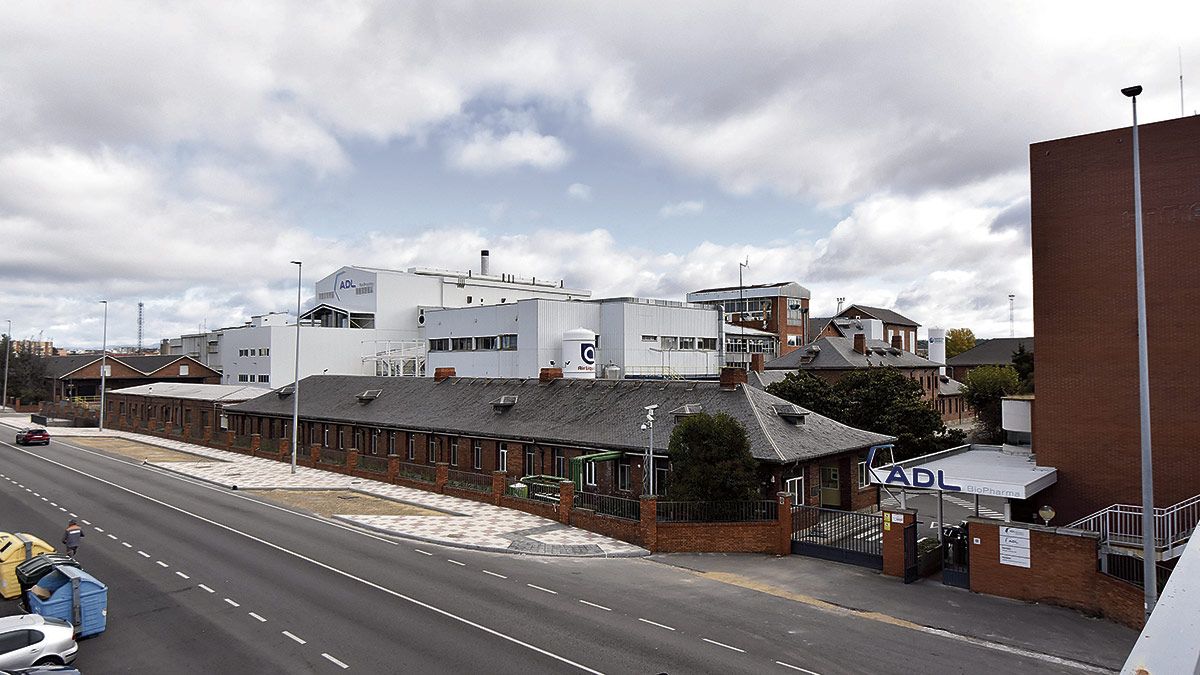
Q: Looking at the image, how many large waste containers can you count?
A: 3